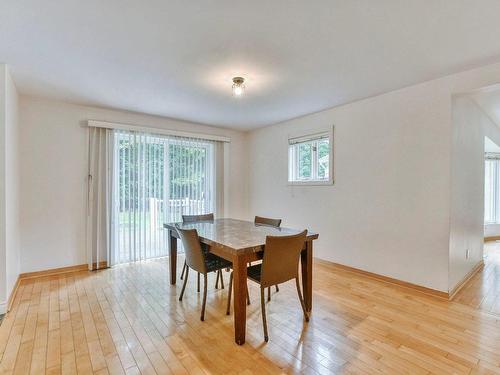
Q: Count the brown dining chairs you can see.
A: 4